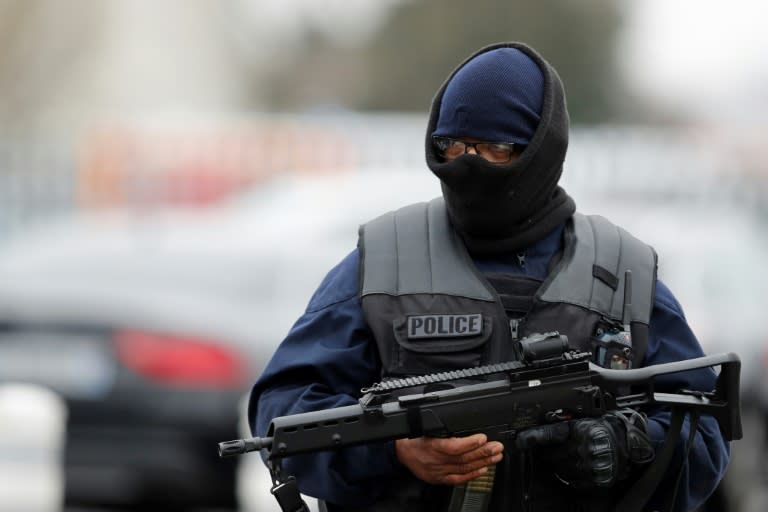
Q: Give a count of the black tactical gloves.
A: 1